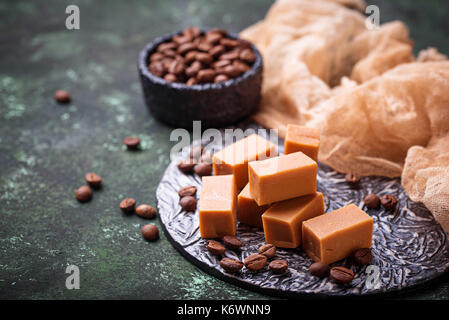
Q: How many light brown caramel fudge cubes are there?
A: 7